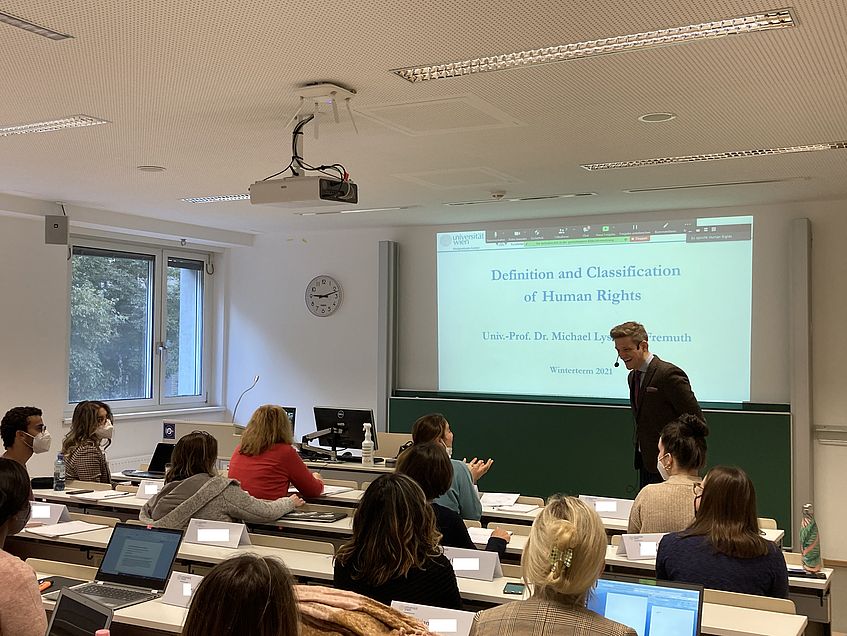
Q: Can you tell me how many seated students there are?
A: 12